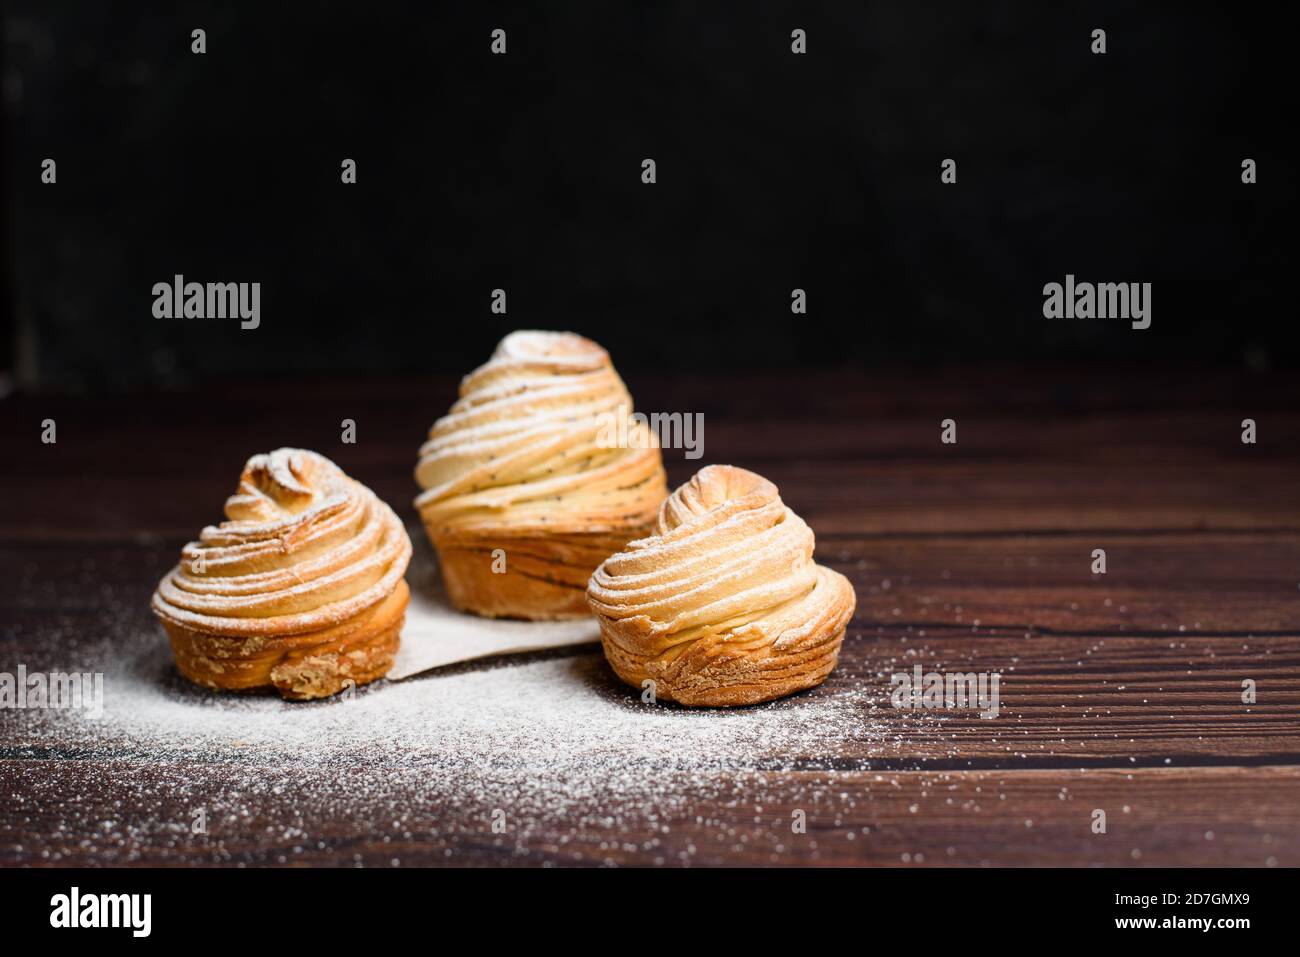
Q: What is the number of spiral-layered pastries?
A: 3